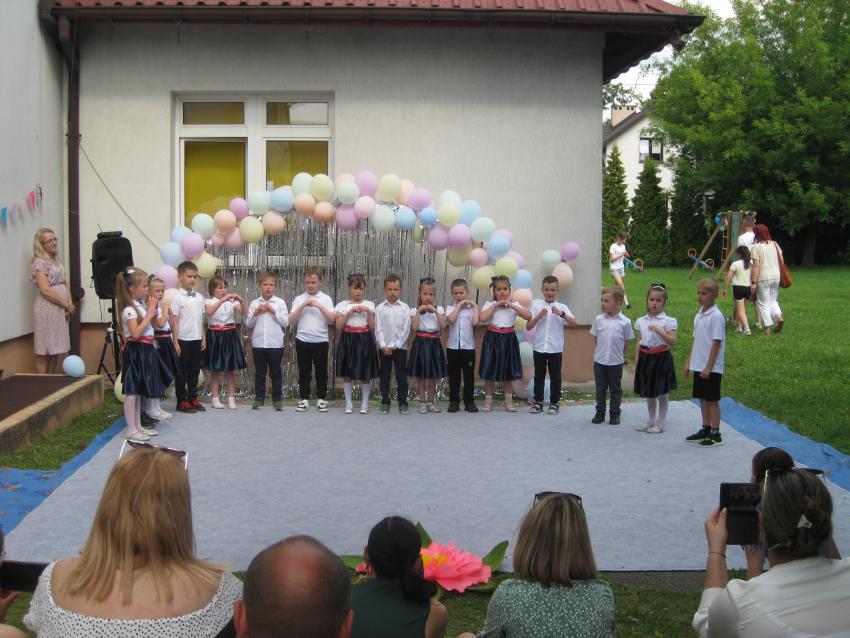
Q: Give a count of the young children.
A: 15